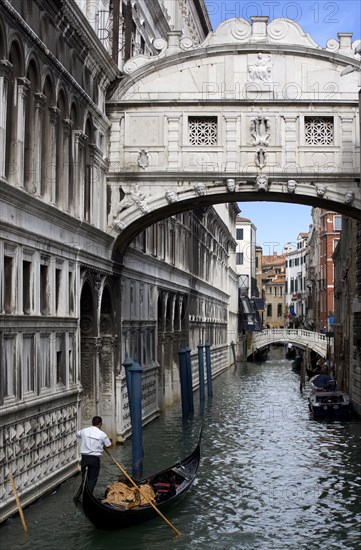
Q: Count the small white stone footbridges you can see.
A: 1